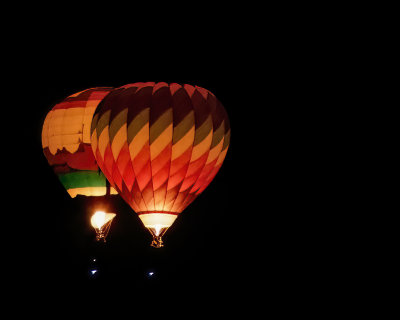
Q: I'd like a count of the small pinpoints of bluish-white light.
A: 3